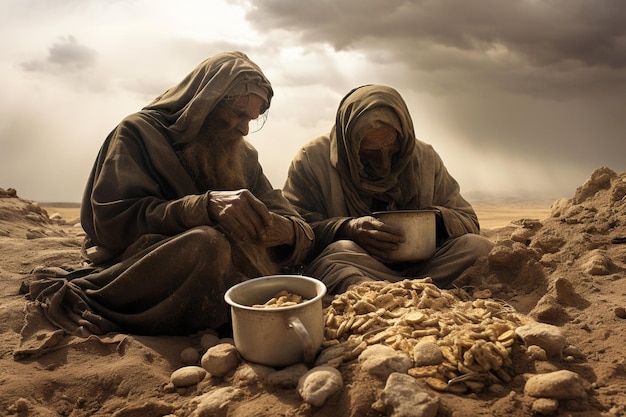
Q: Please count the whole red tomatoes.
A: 0